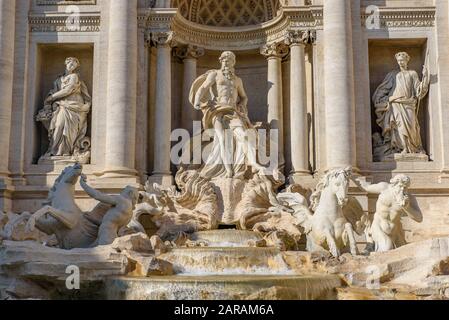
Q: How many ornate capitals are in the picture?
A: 4